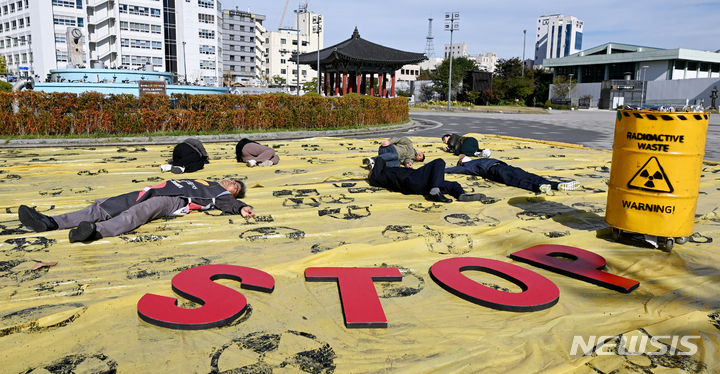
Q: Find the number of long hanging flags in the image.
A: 0